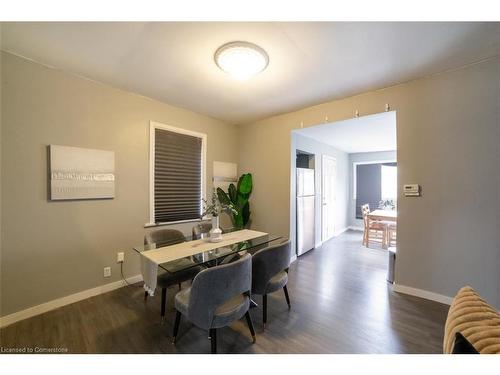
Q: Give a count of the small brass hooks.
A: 4